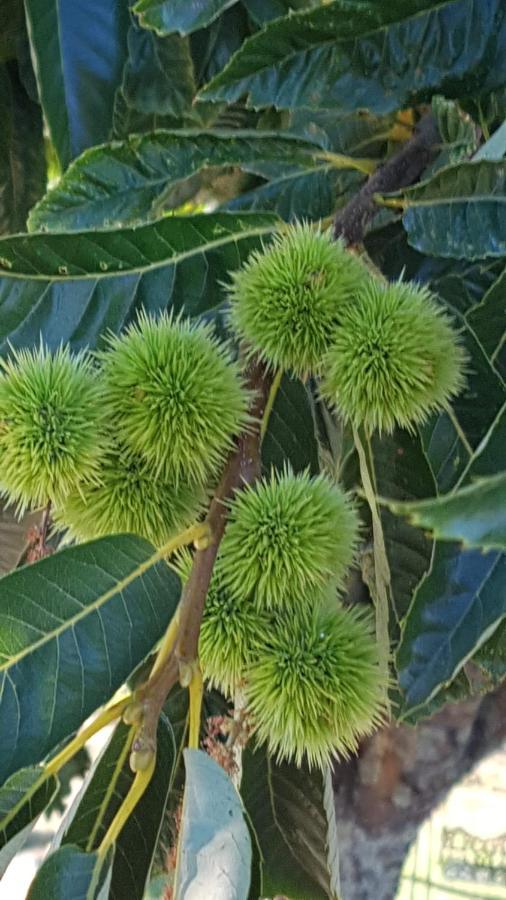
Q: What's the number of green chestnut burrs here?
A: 8